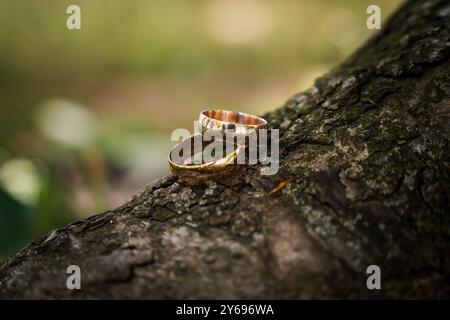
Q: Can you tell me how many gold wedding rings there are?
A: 2